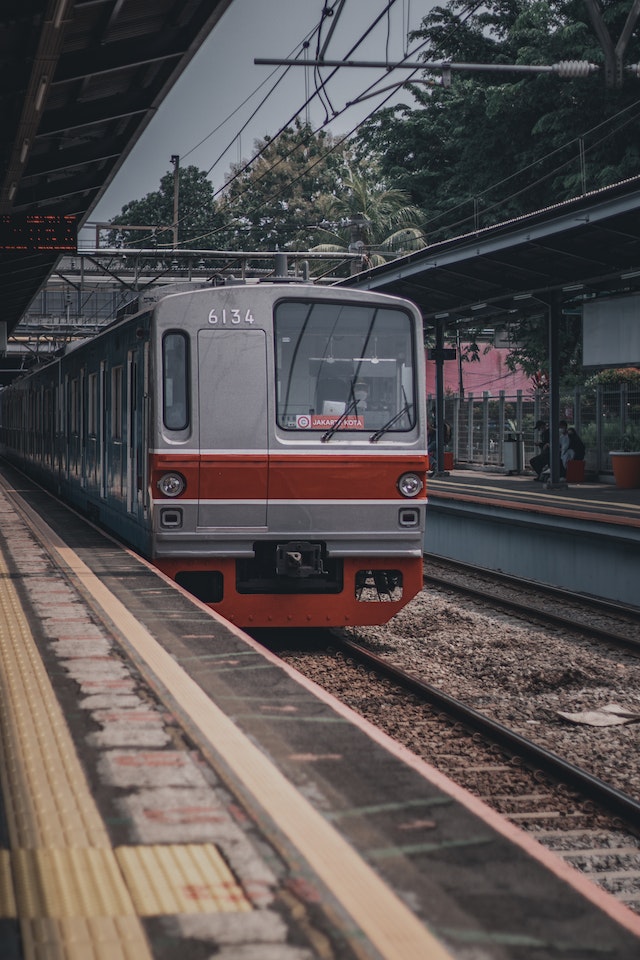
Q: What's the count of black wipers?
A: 2